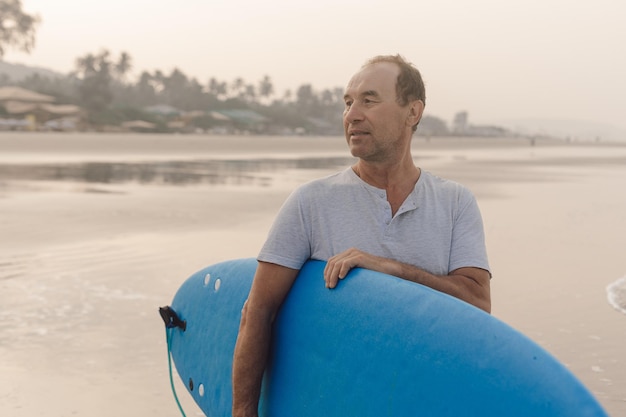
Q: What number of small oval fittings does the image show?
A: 4